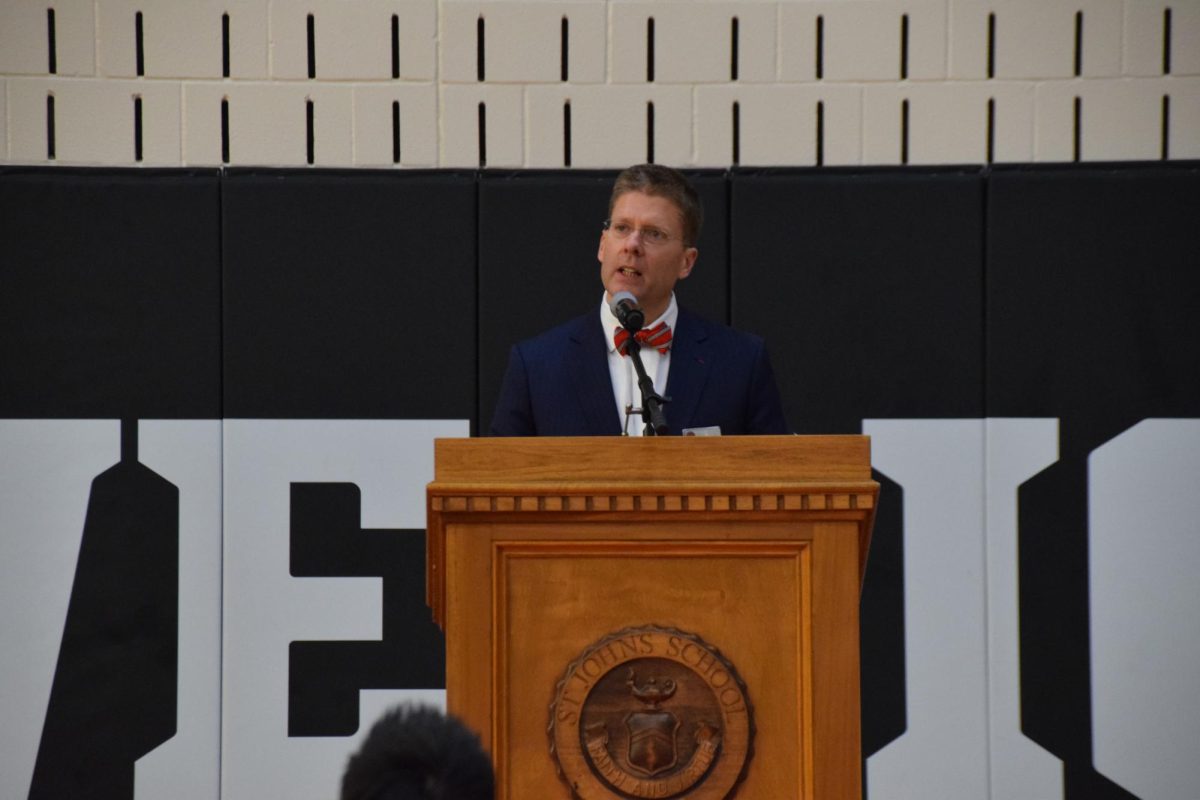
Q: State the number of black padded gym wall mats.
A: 5